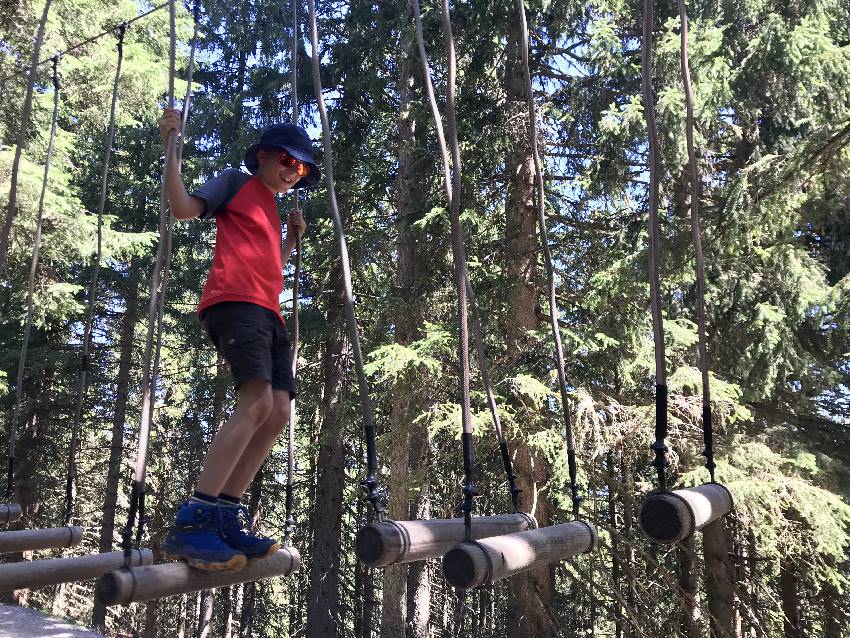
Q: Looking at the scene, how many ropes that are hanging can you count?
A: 12